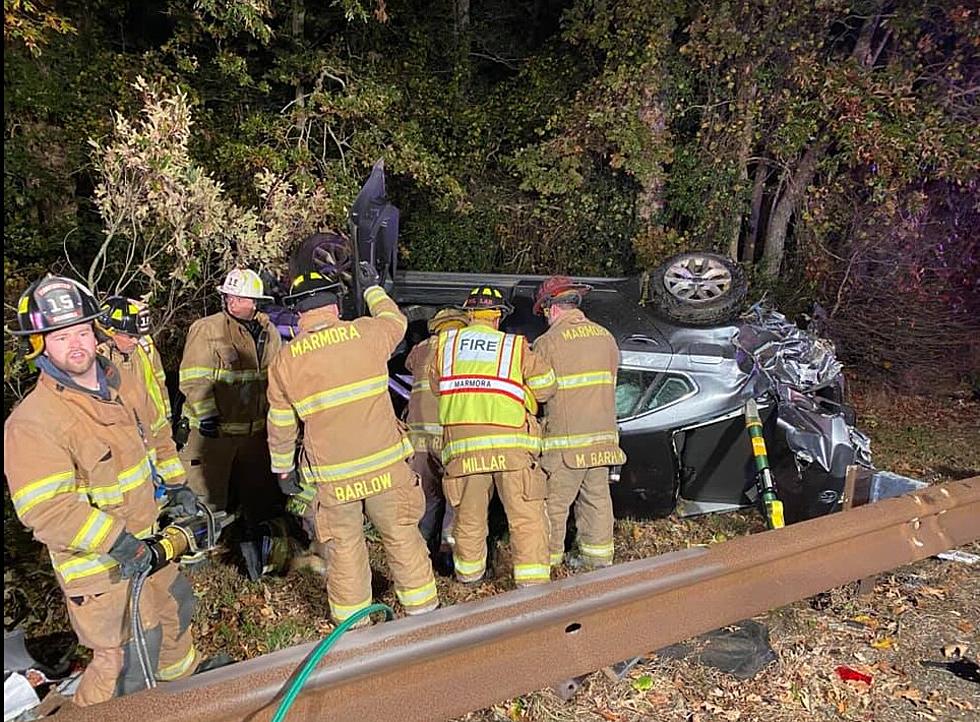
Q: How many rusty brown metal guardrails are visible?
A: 1